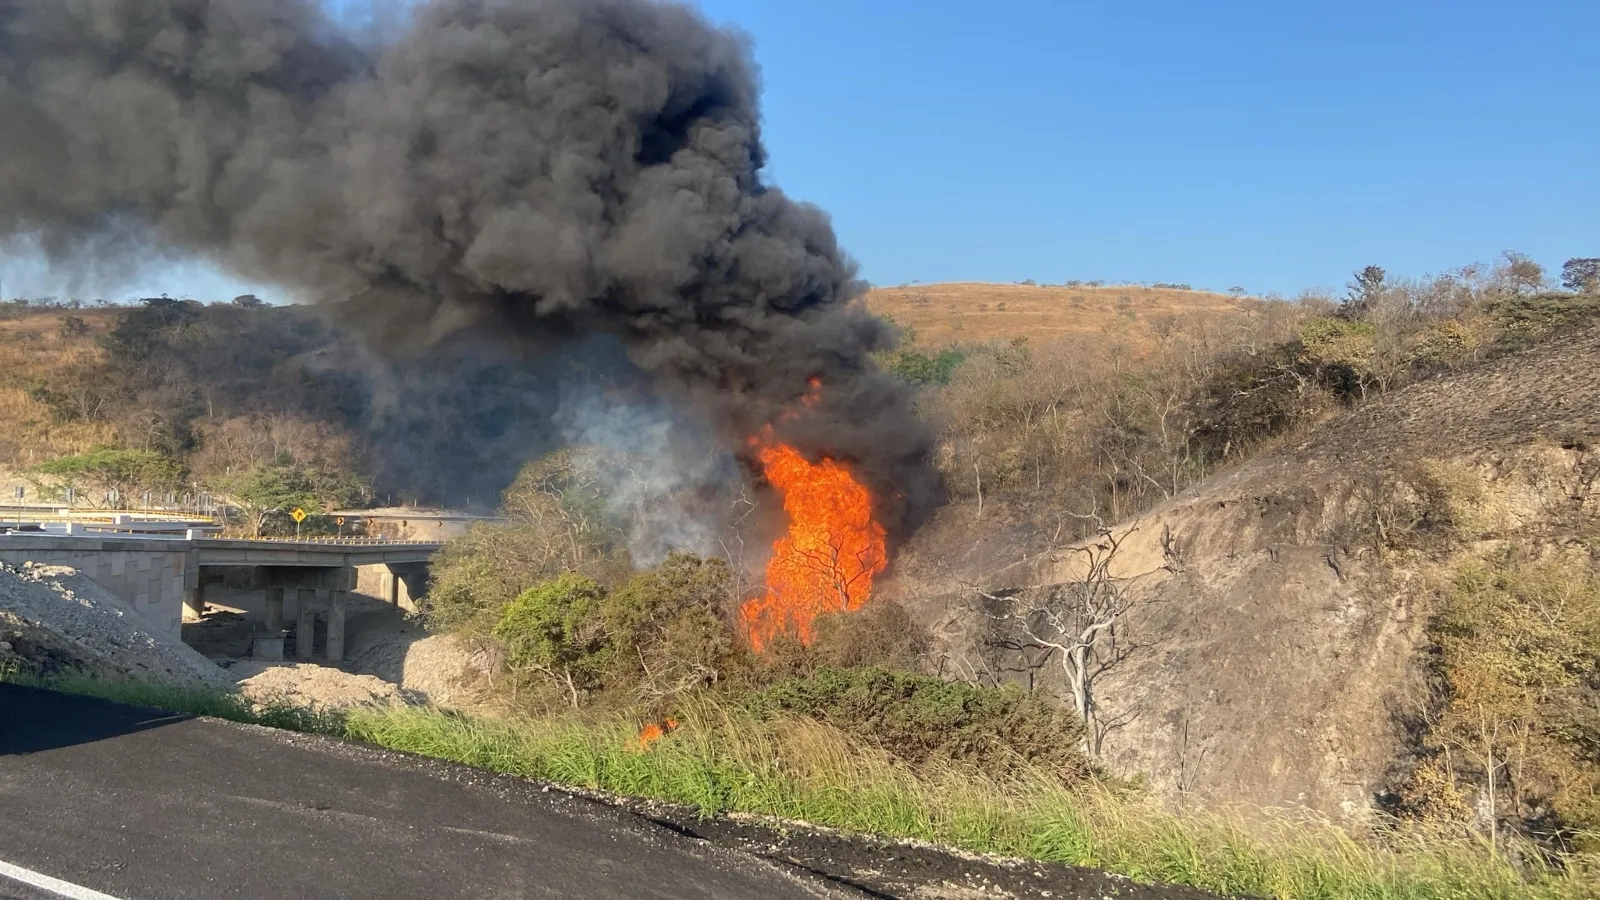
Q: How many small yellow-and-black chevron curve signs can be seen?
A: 4